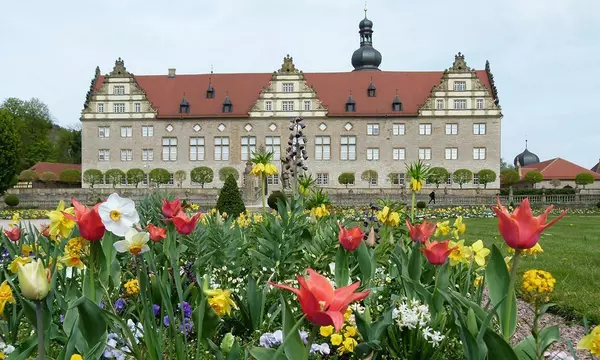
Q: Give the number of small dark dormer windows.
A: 6